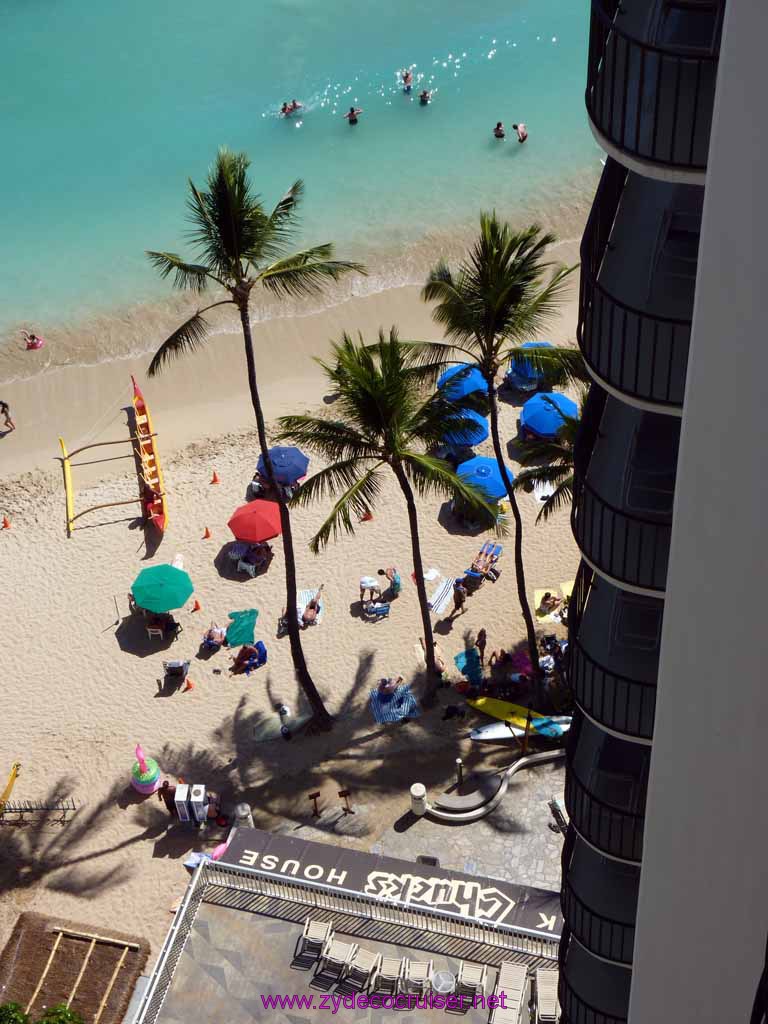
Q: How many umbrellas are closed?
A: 0